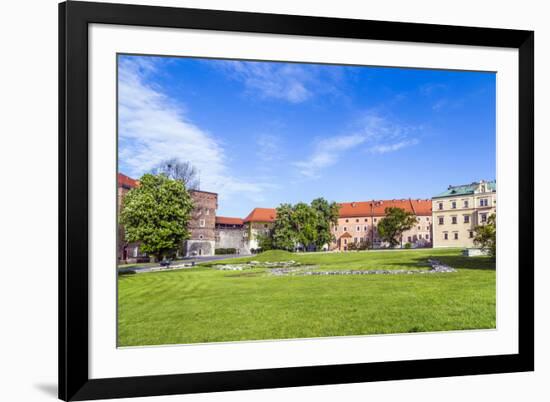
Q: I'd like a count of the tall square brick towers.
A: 1